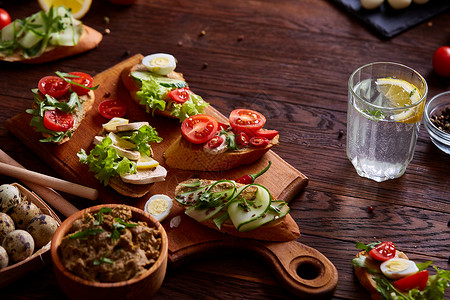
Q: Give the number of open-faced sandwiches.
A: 7